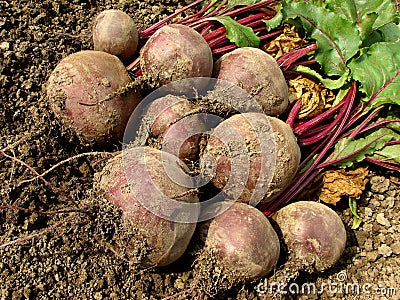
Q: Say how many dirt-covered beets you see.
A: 9